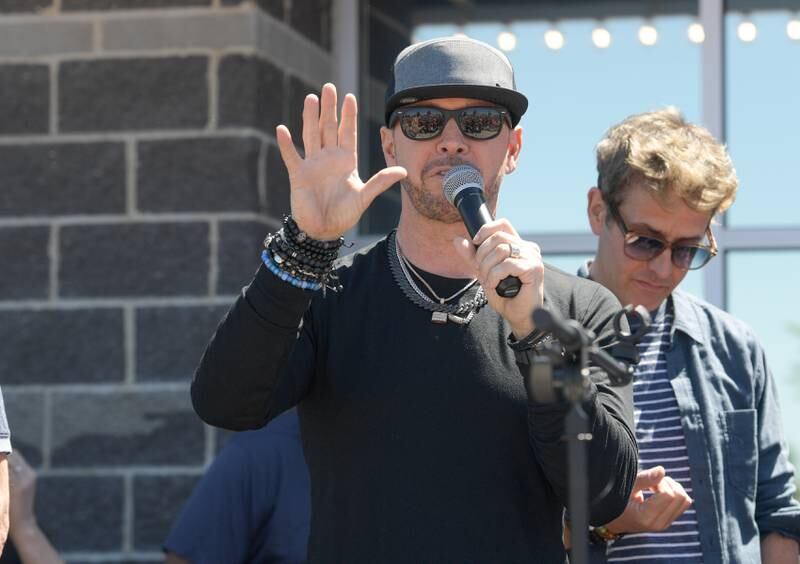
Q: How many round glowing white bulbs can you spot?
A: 7